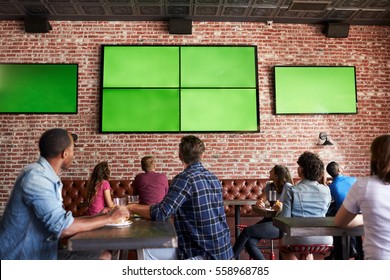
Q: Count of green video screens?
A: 6